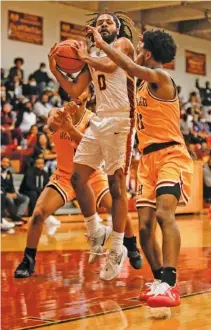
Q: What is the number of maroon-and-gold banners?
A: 4